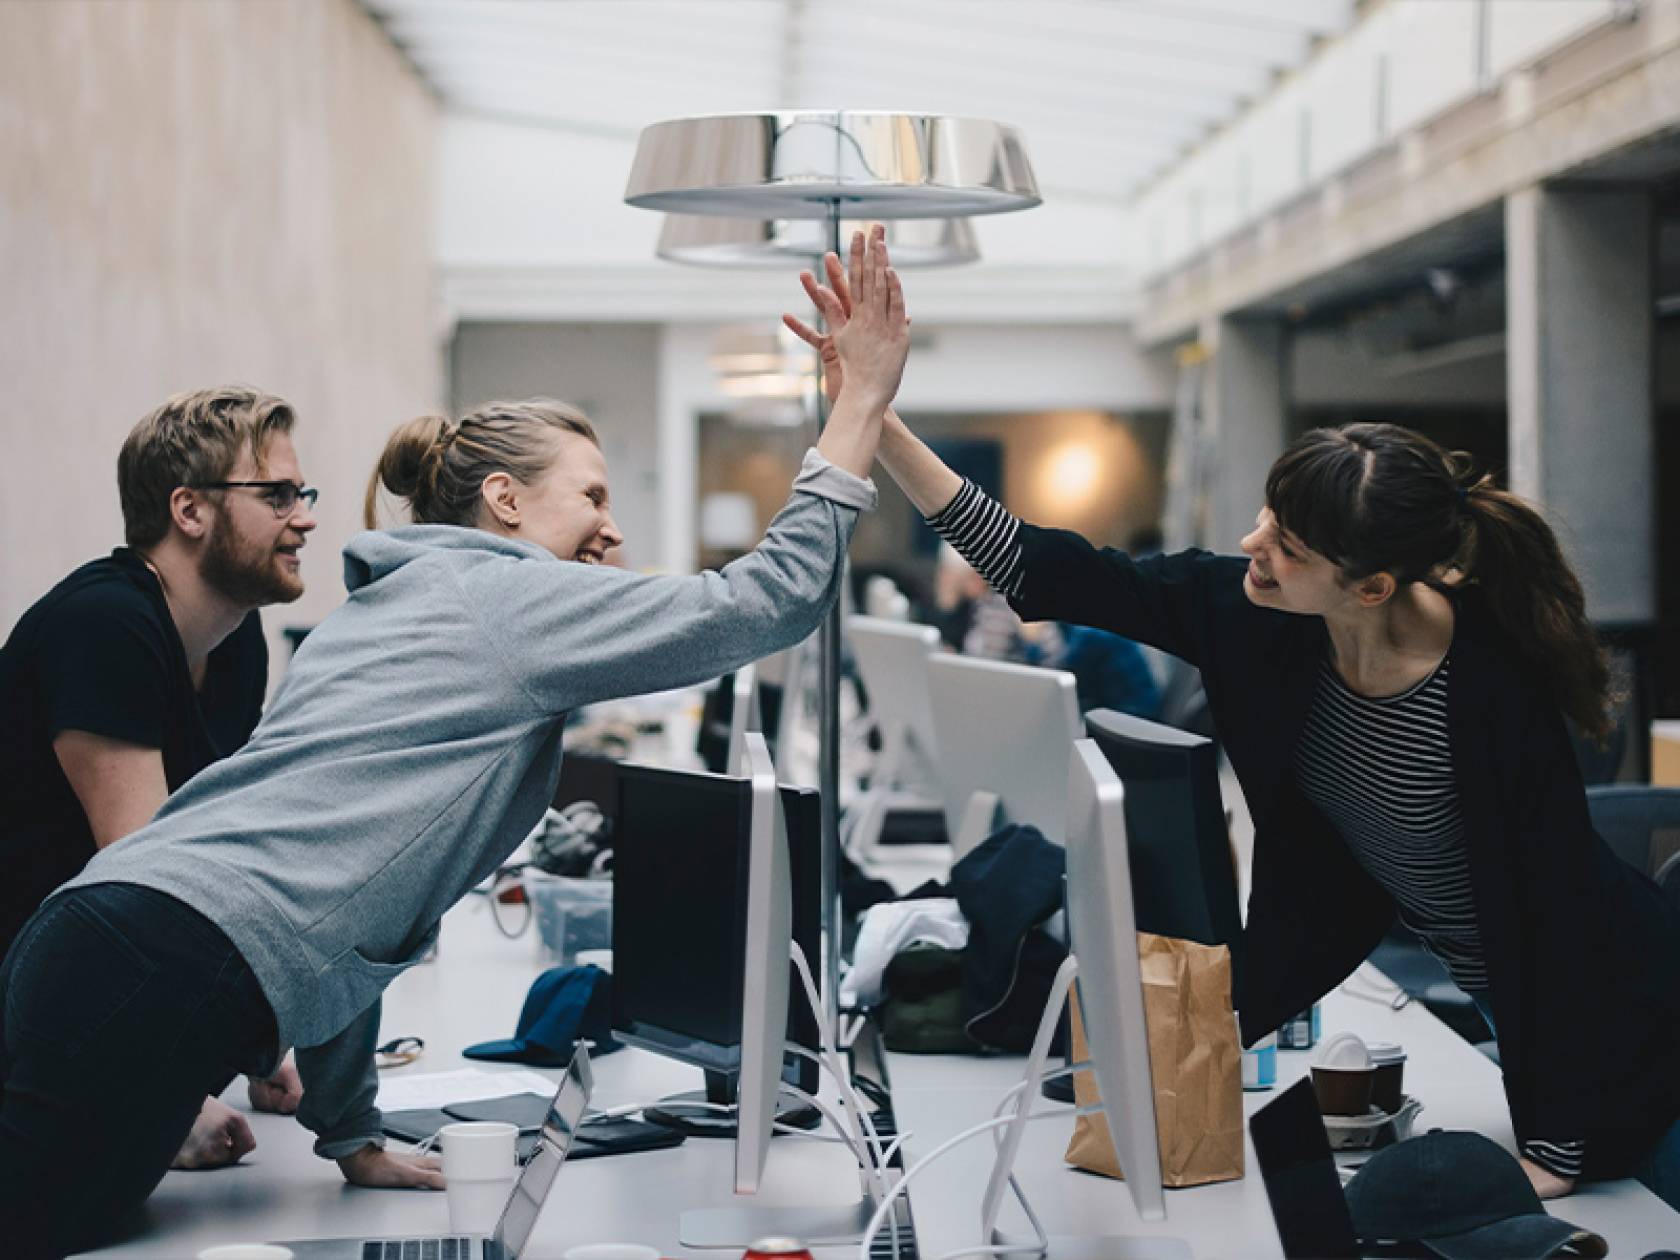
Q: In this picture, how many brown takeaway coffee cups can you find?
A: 2